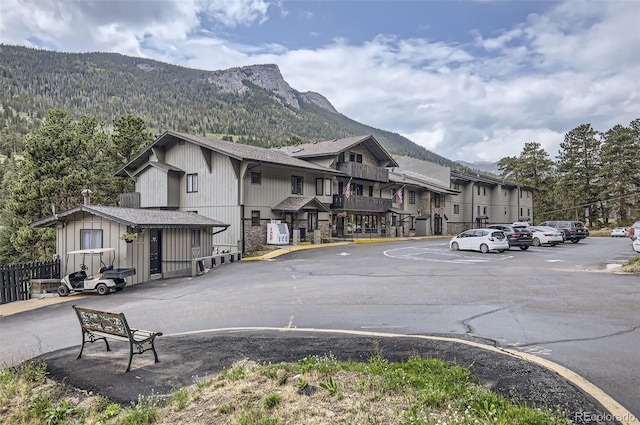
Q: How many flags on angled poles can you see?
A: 2